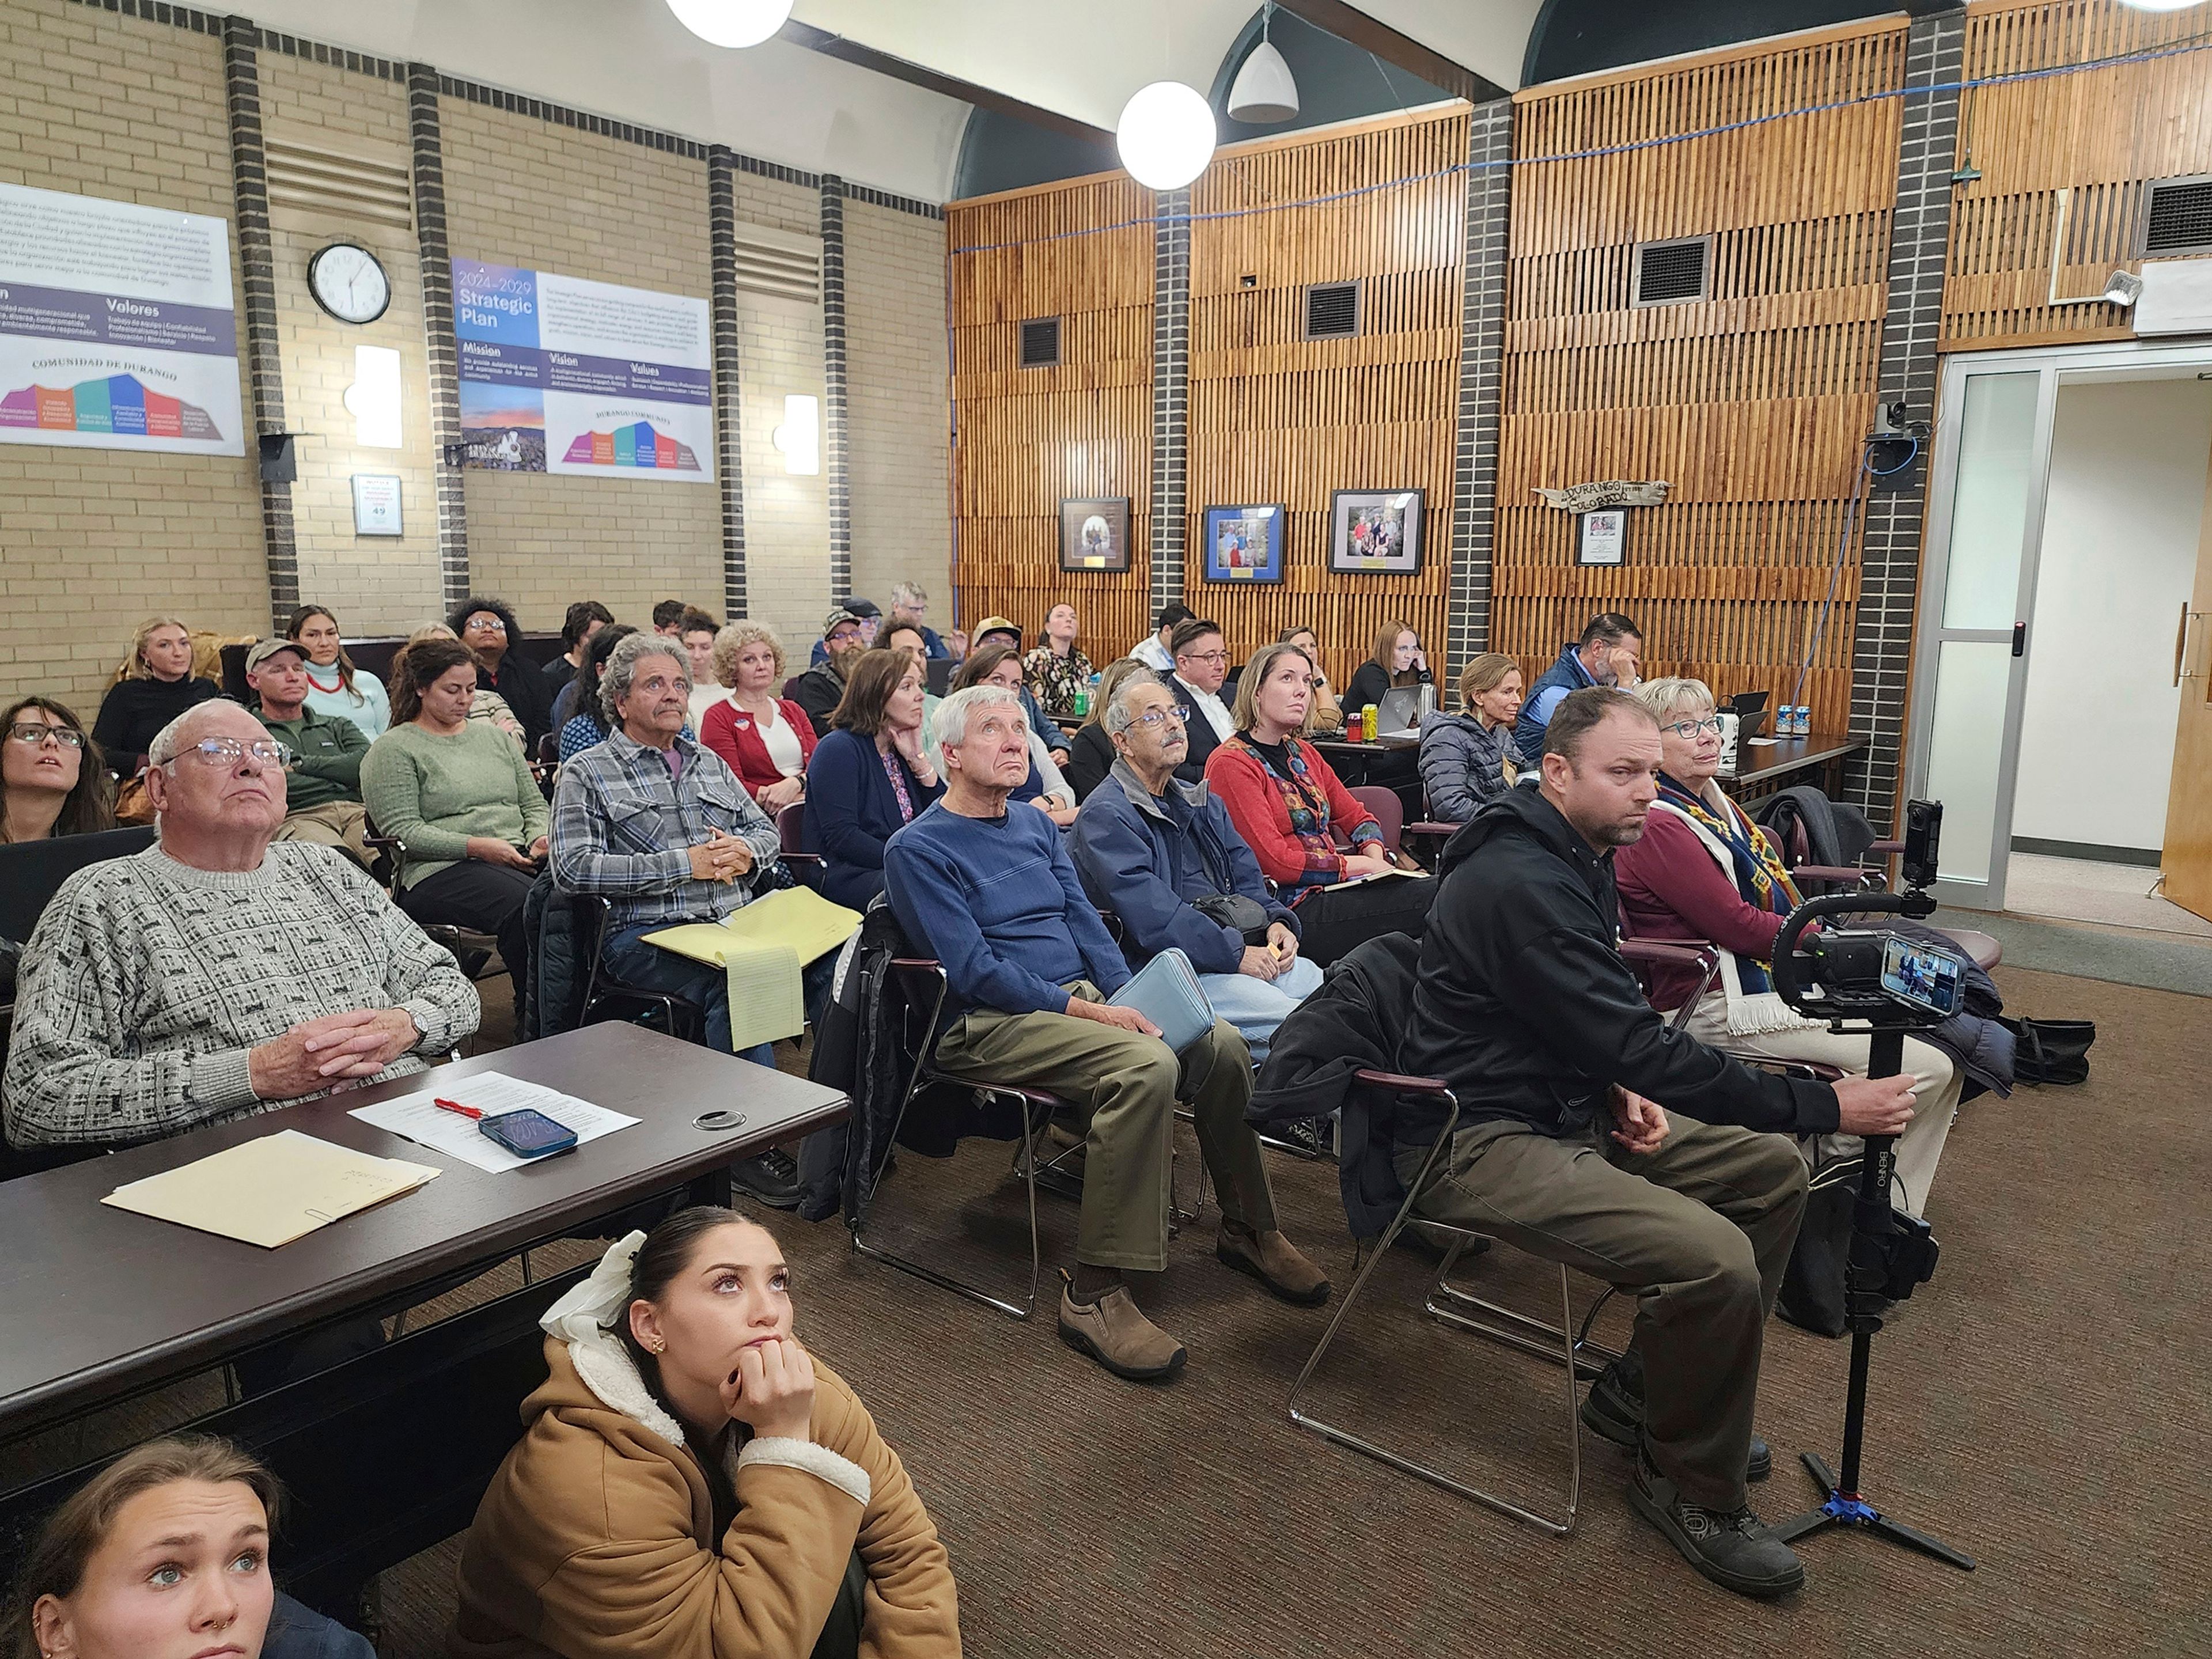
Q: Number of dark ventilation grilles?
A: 4